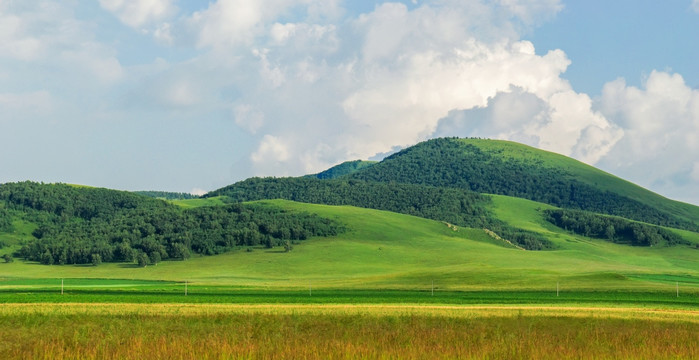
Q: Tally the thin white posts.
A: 6